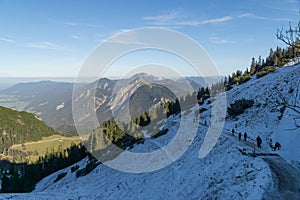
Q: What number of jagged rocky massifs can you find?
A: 1